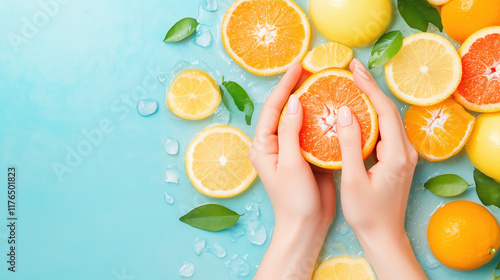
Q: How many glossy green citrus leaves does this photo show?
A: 7